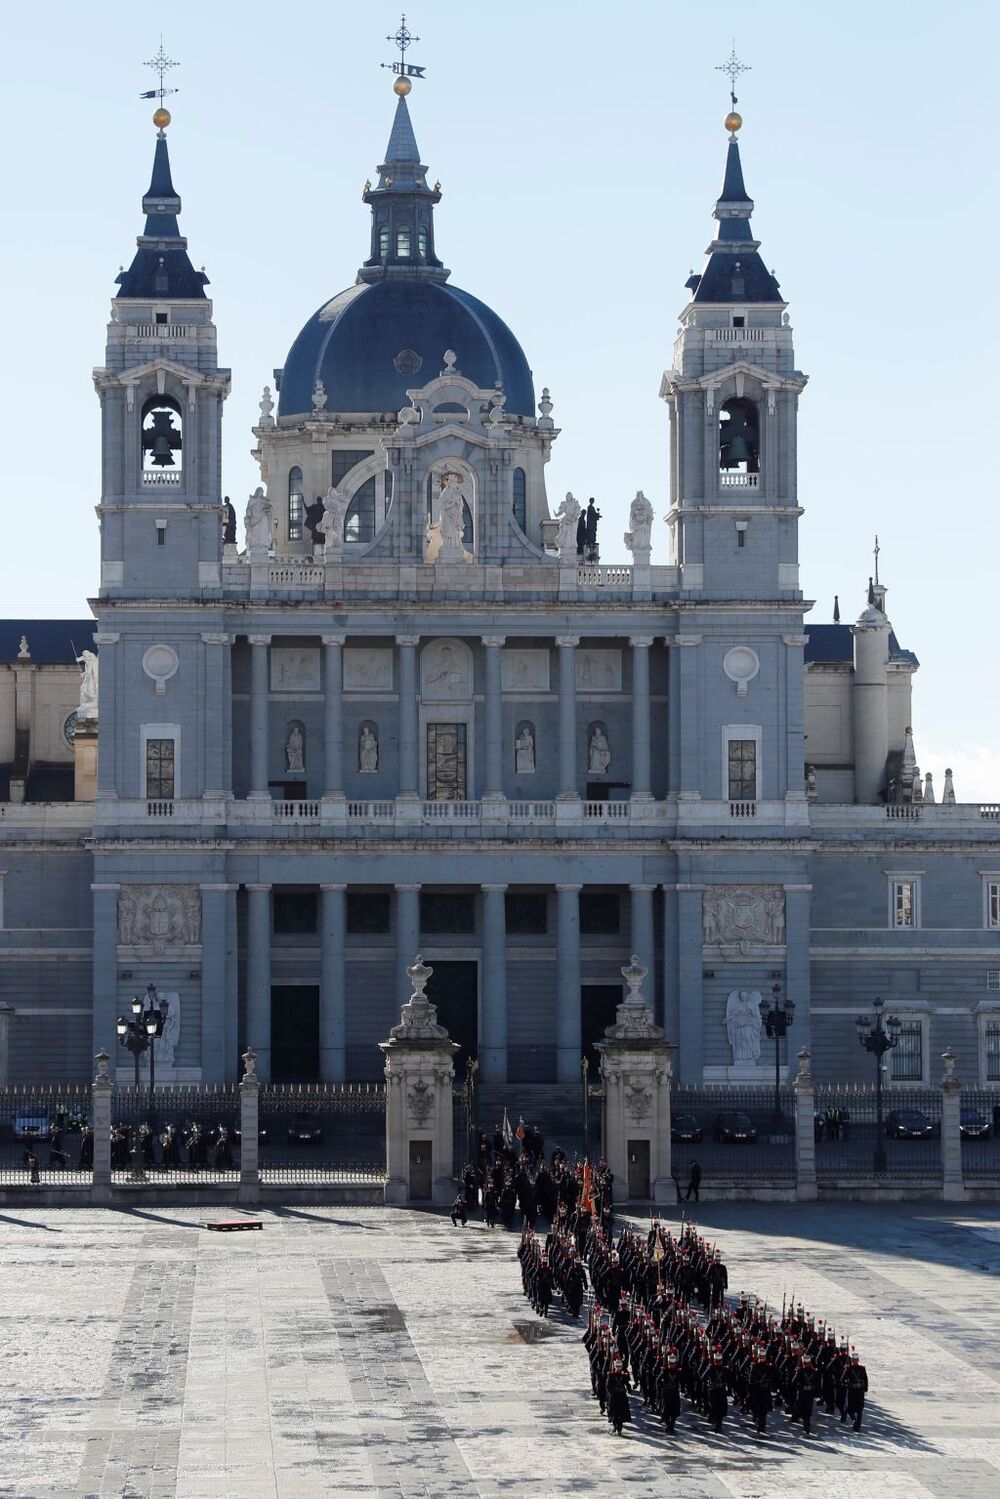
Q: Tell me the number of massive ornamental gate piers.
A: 2